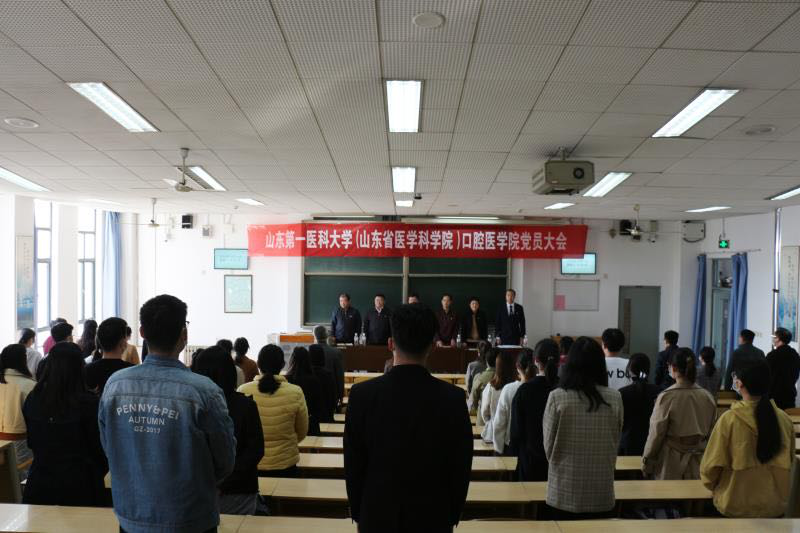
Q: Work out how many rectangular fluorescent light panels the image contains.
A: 13